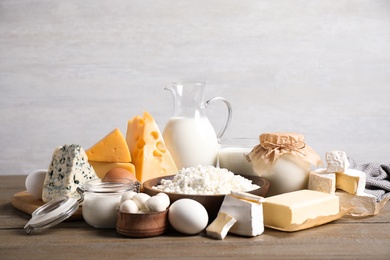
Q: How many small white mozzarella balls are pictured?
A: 5